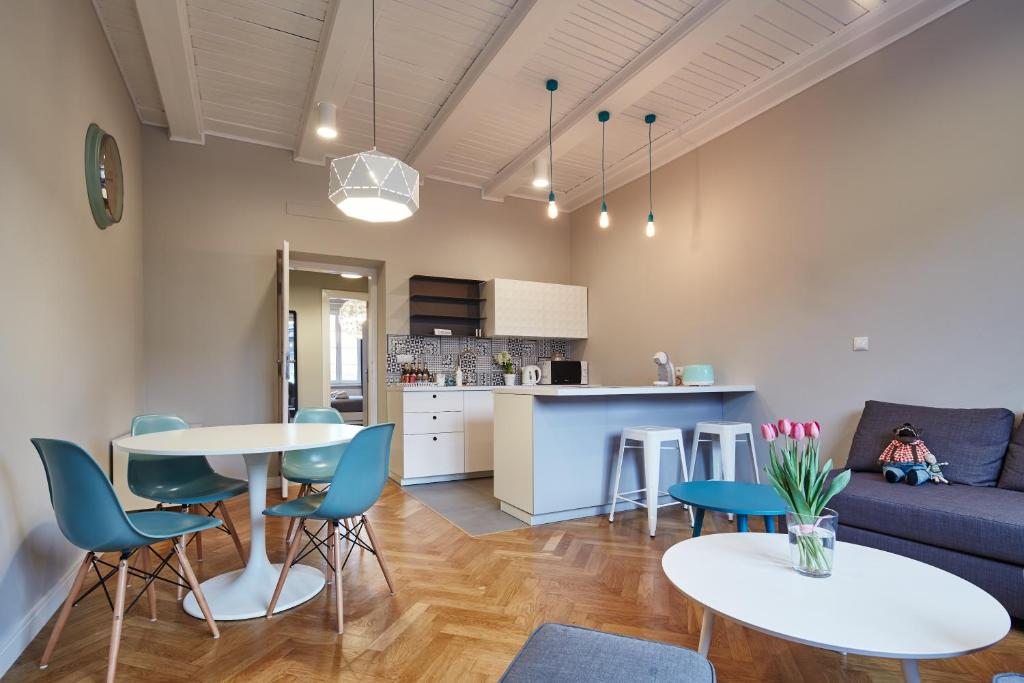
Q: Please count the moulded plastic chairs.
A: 4